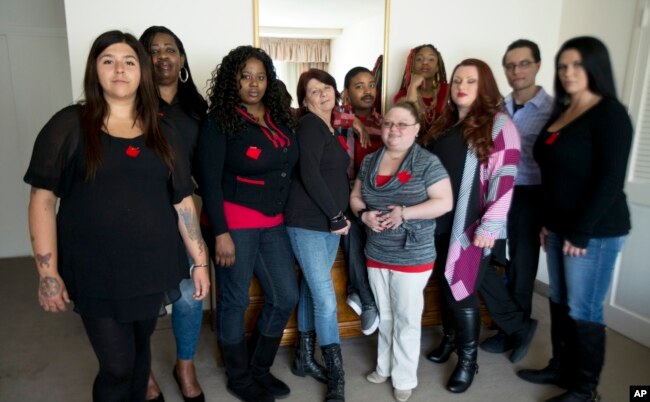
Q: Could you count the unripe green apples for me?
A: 0